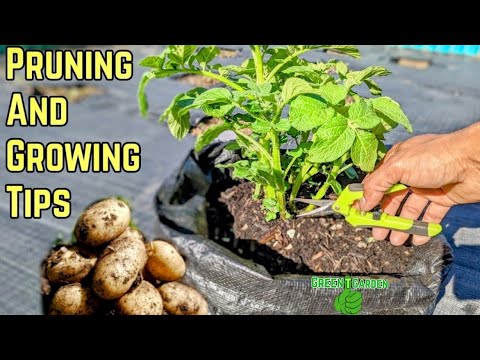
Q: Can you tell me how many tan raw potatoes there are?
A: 8